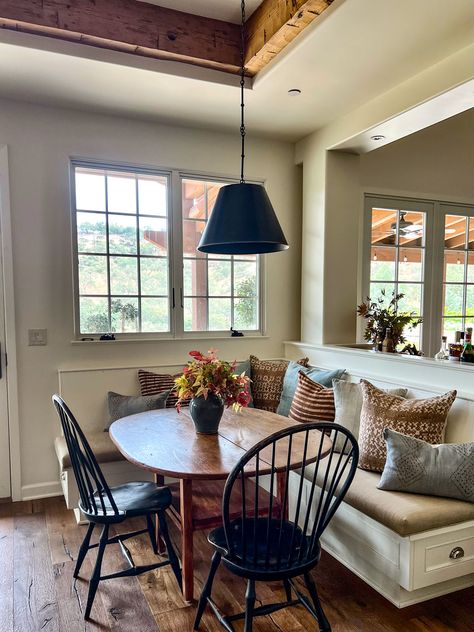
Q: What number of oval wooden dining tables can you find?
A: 1